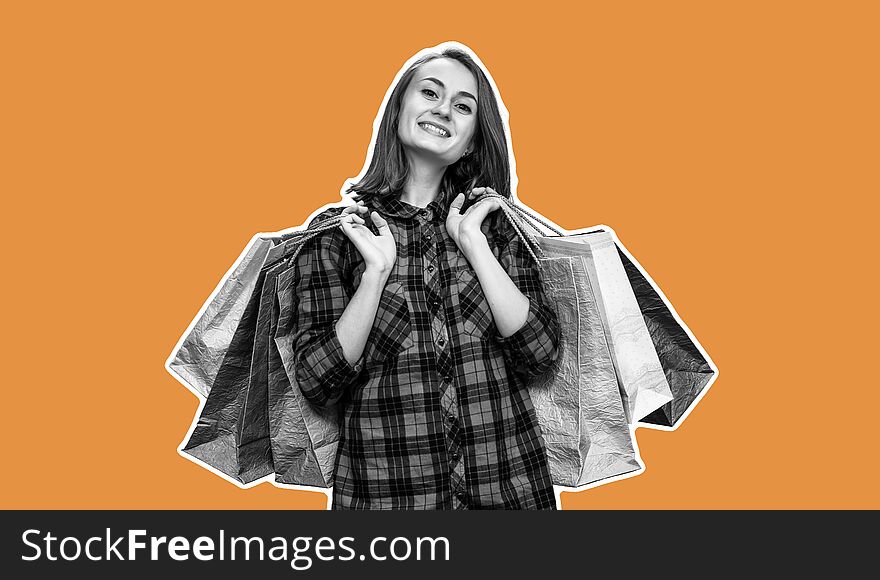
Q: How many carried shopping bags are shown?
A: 6